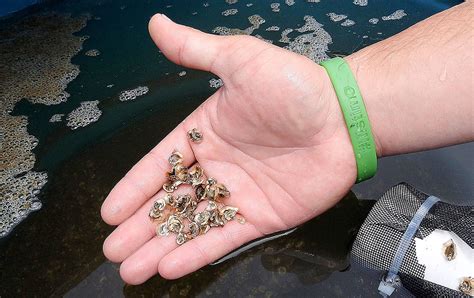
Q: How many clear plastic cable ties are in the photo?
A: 1